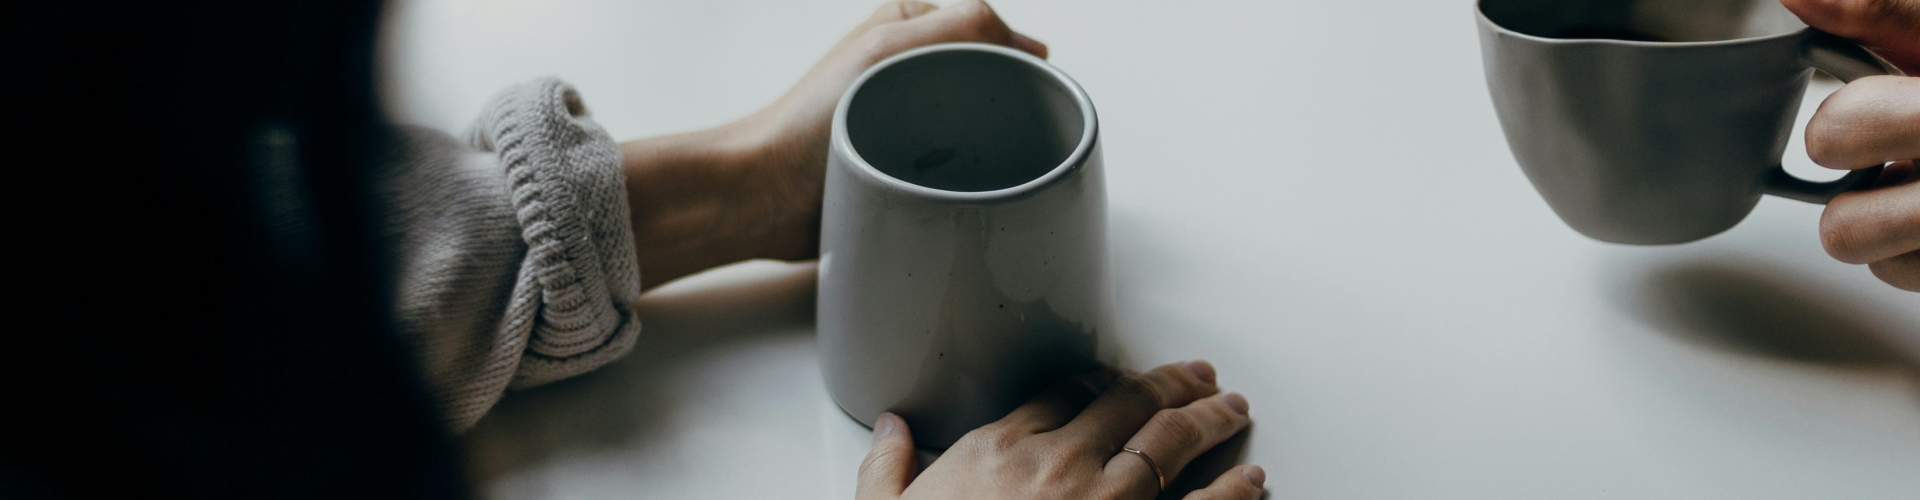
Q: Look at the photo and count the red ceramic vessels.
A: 0